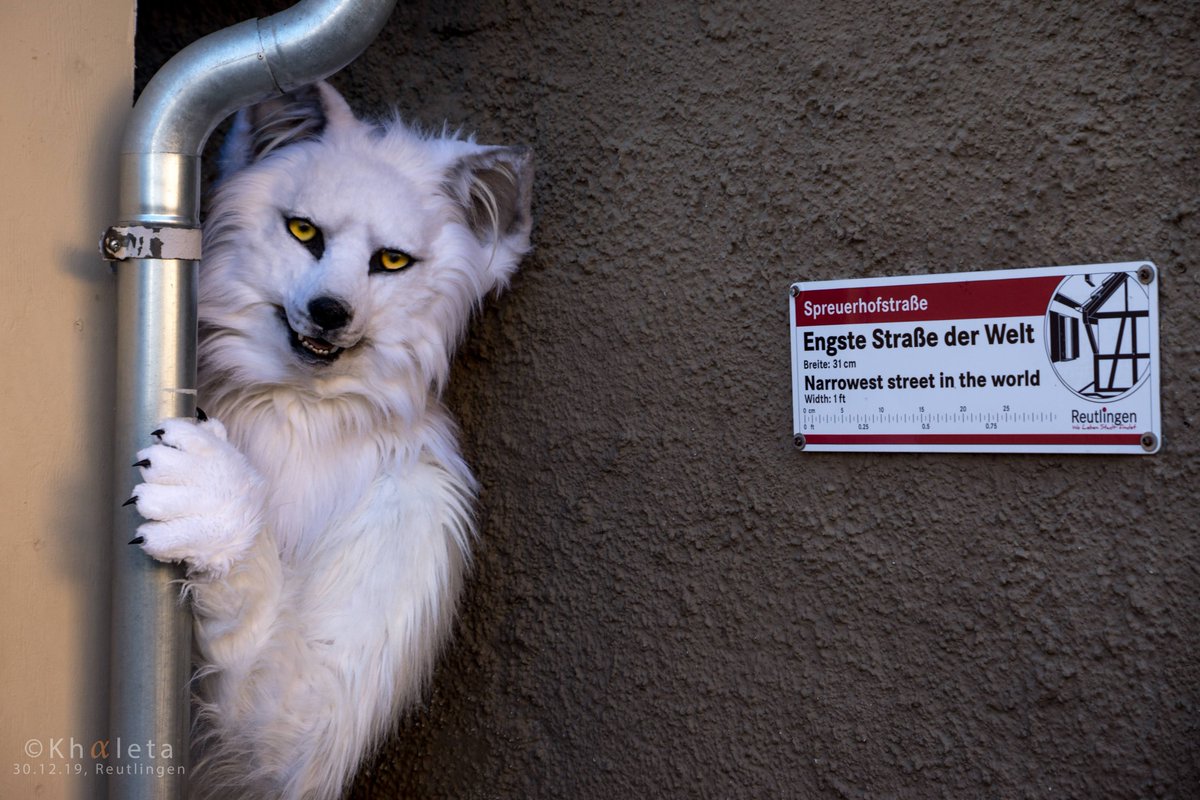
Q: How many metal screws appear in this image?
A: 5